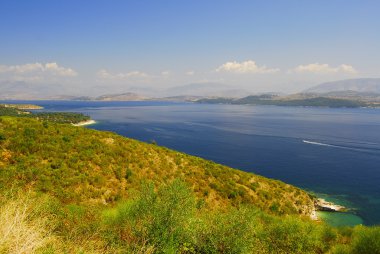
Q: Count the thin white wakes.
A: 1